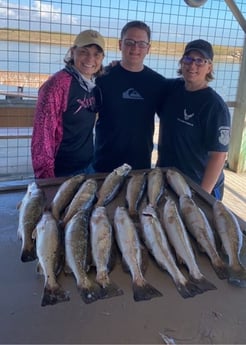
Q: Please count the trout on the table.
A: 15